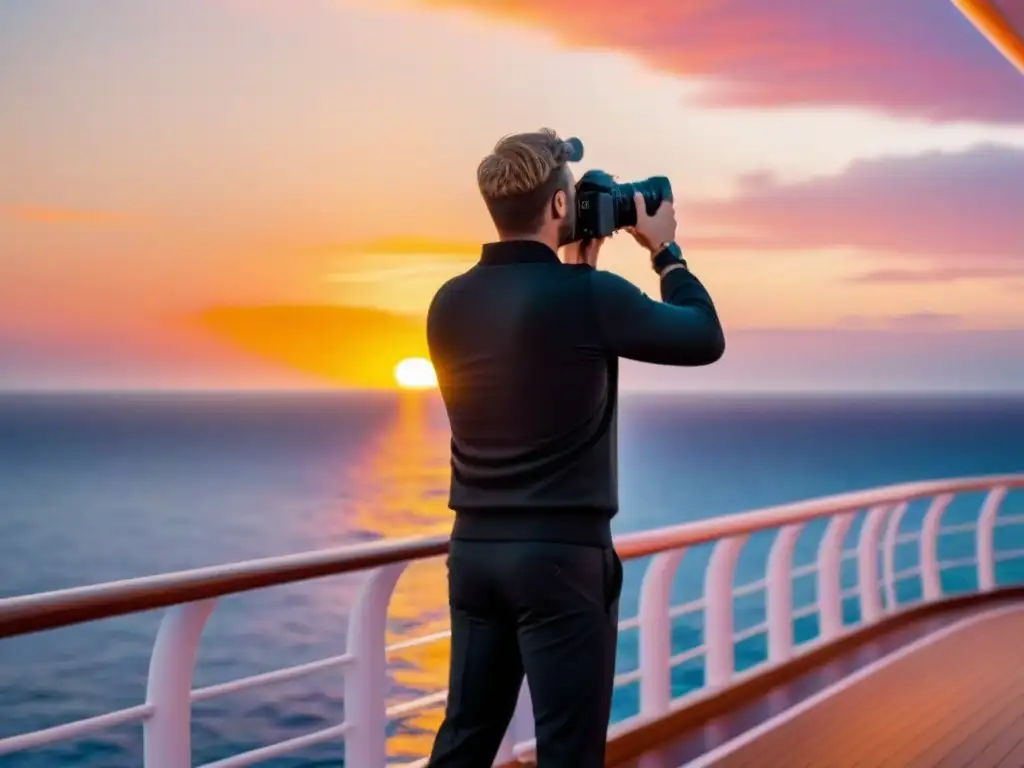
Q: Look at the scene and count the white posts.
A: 11